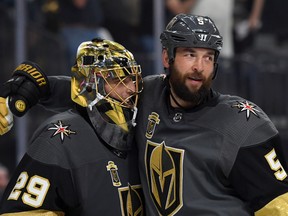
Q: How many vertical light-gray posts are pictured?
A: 2